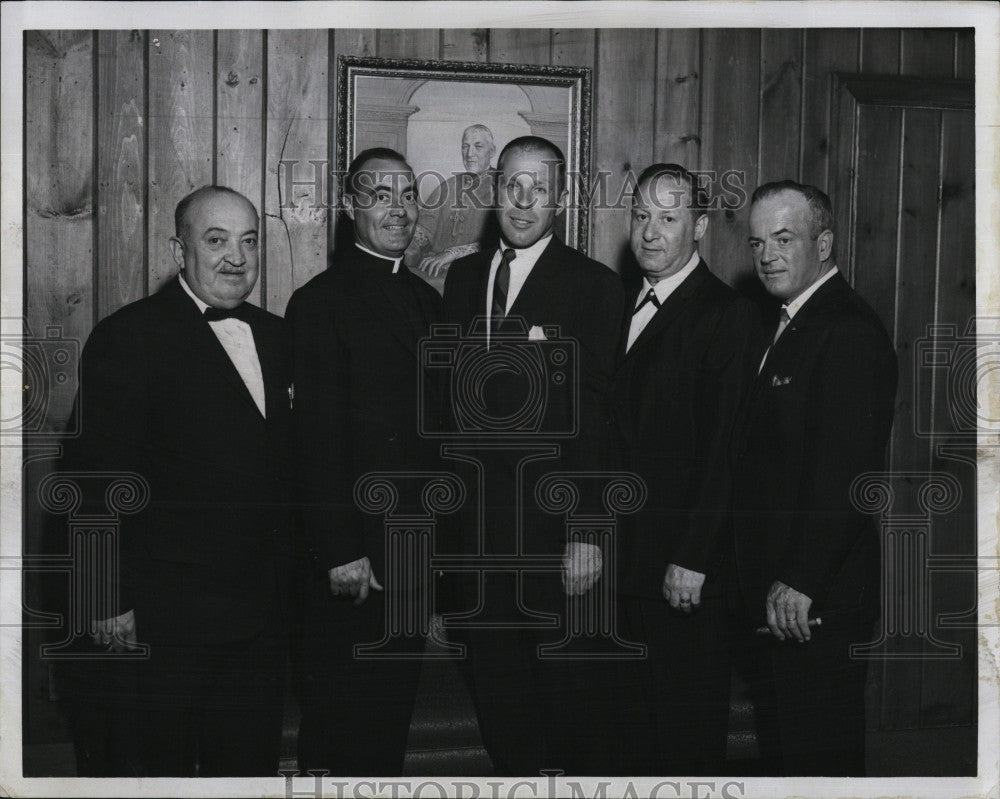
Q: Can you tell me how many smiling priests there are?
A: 1